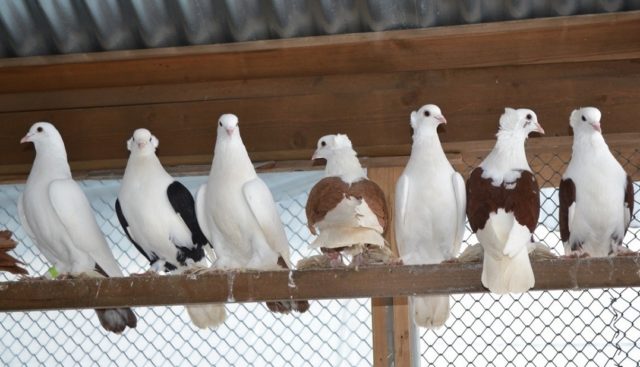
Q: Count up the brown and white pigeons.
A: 3